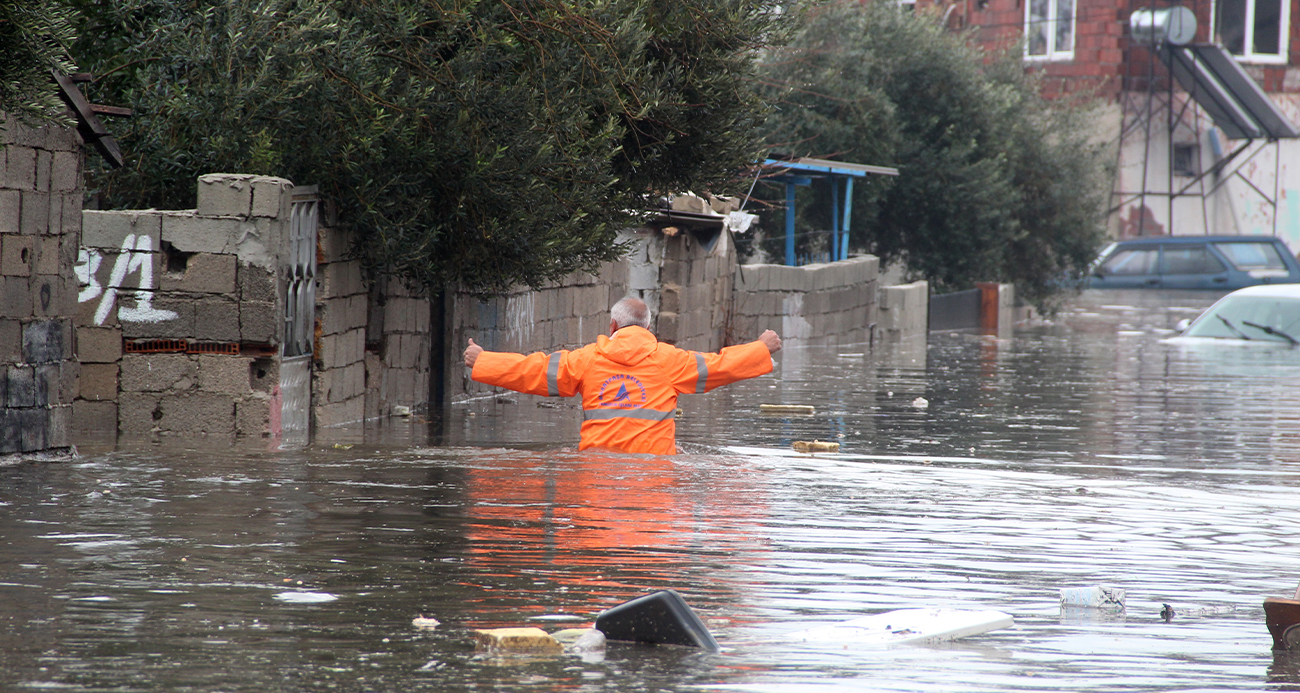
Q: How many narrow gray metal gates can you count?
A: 1